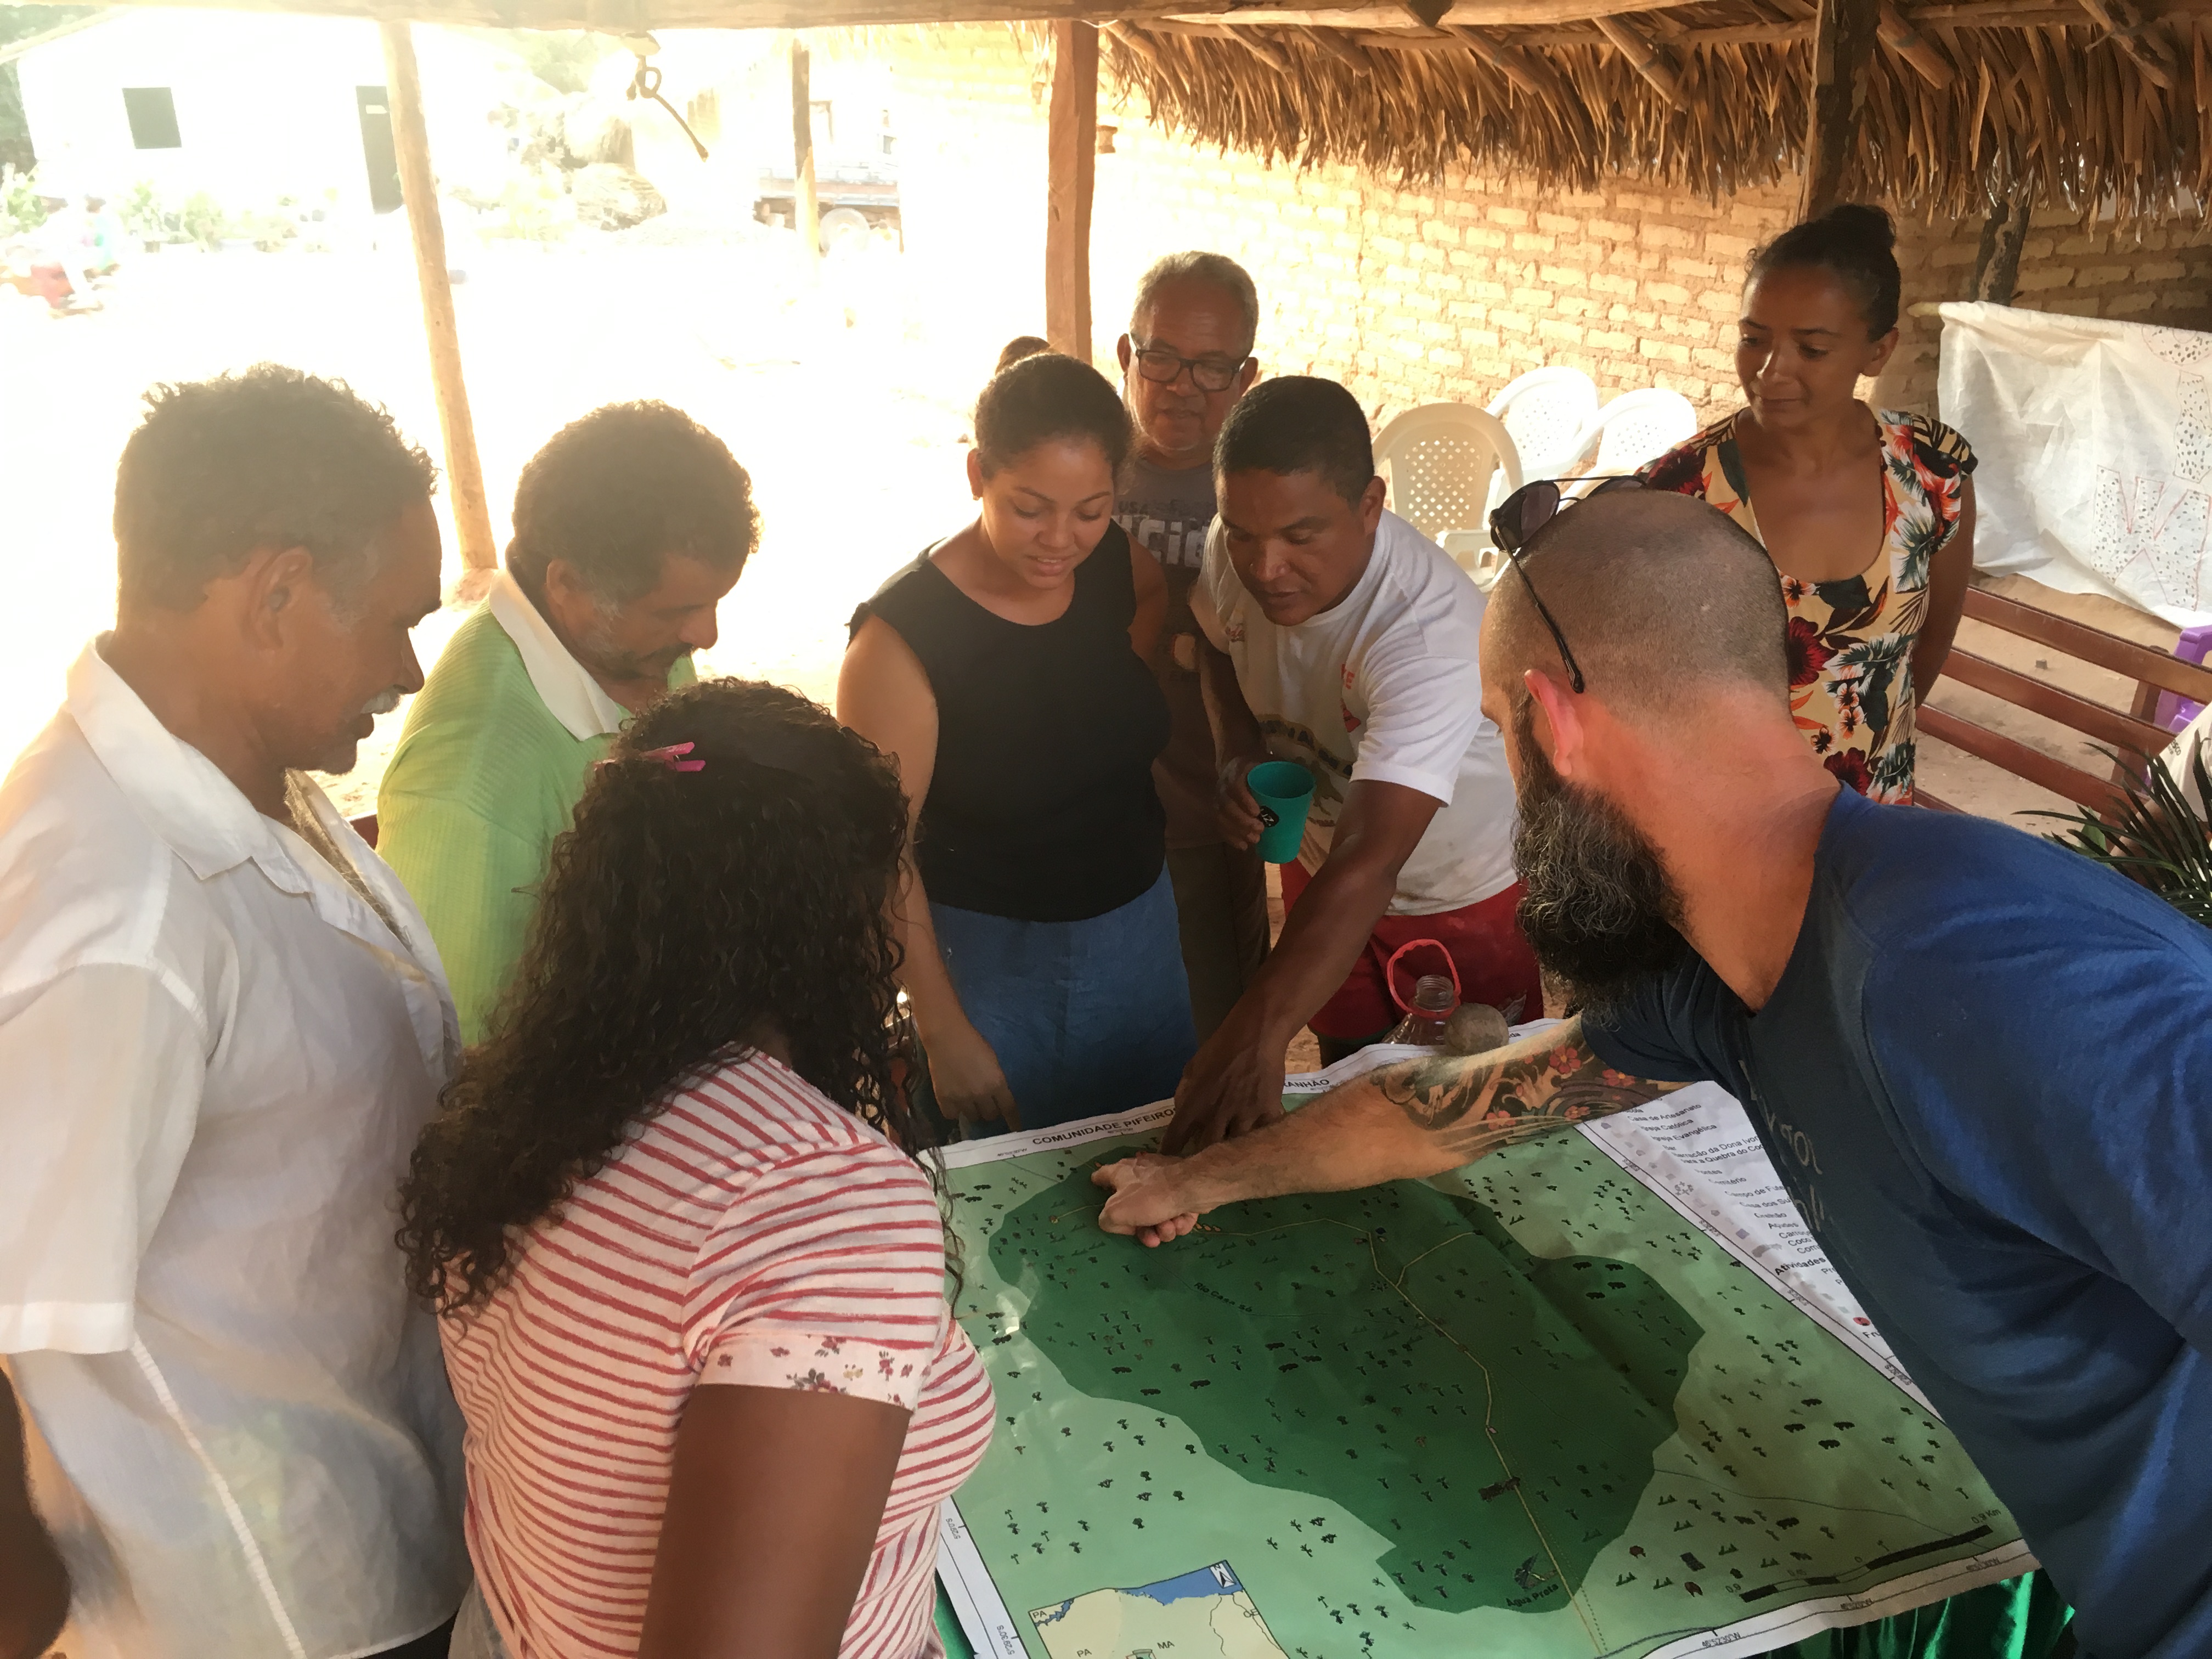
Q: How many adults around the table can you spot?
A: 8